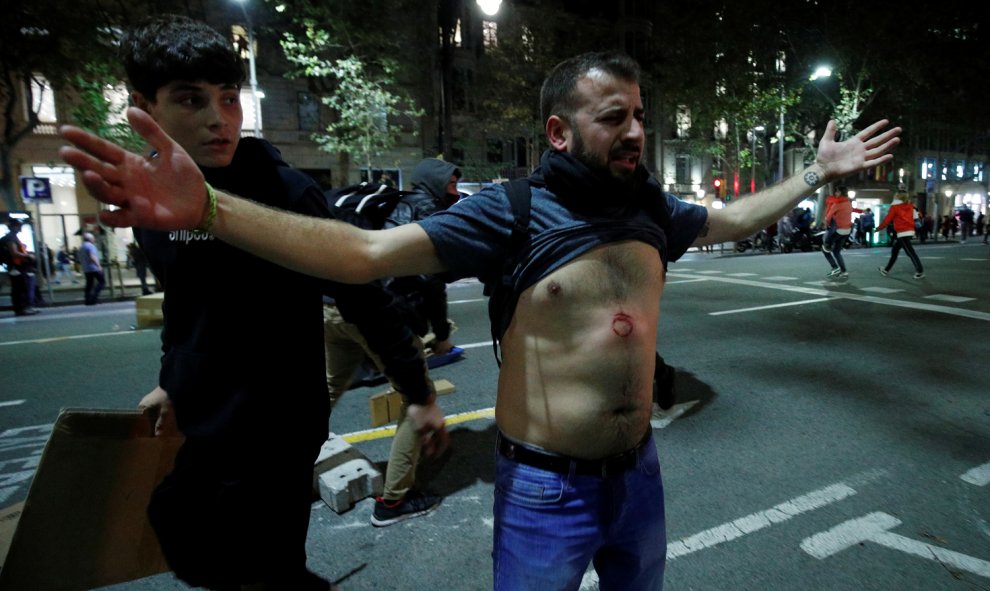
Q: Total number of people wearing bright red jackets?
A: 2